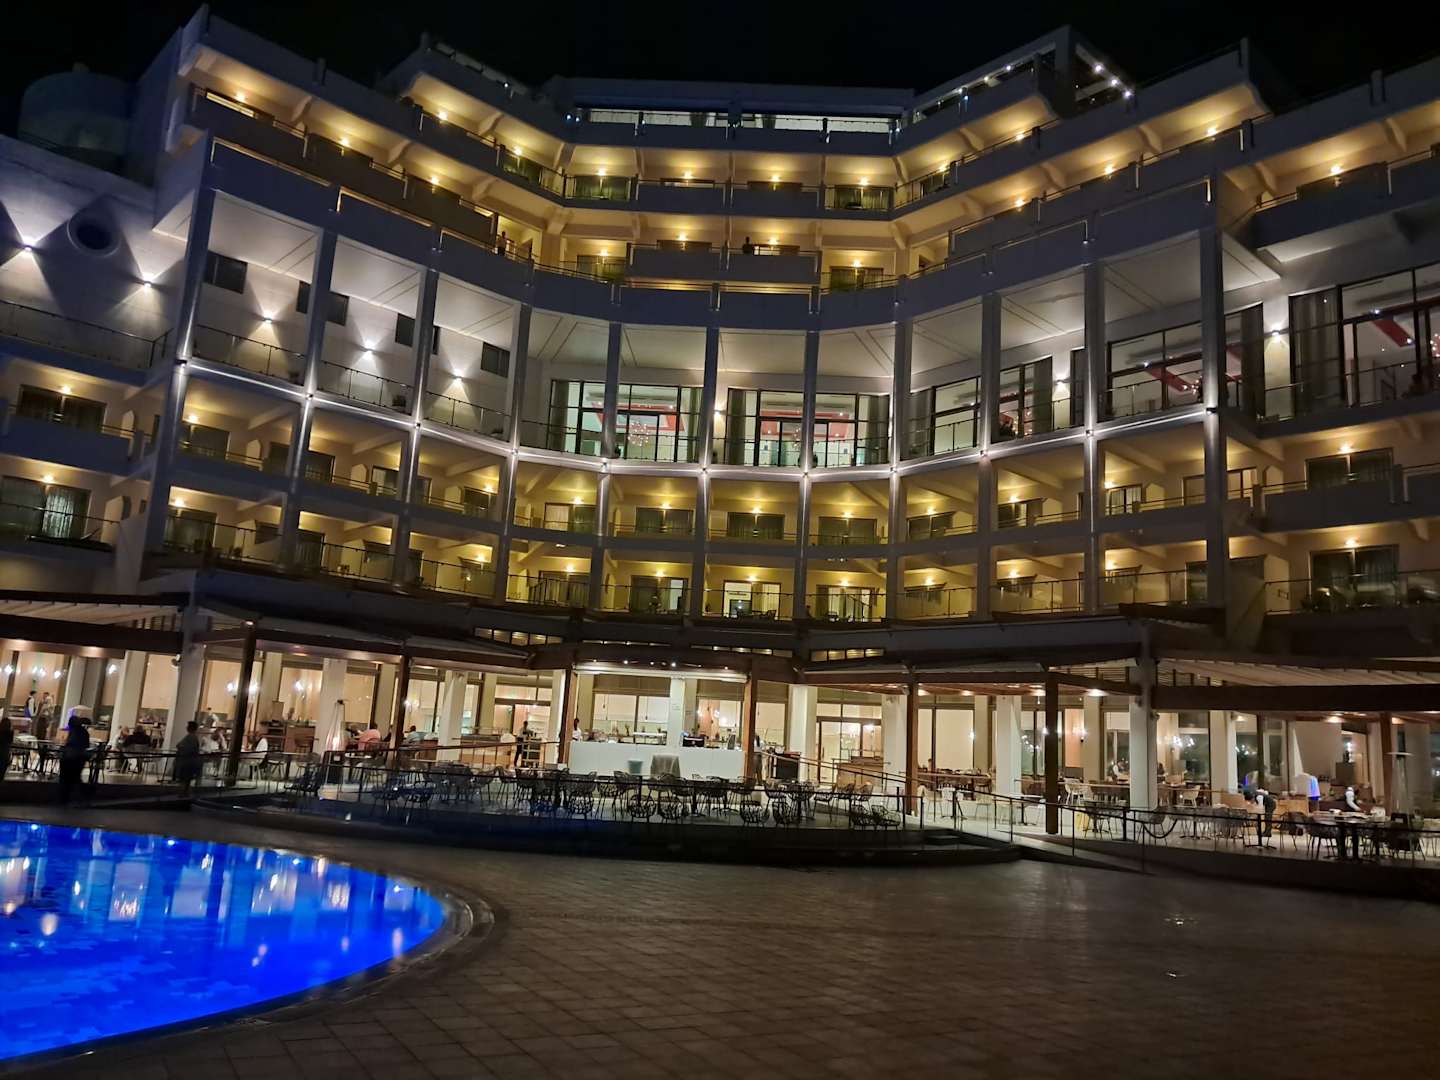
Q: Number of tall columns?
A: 11